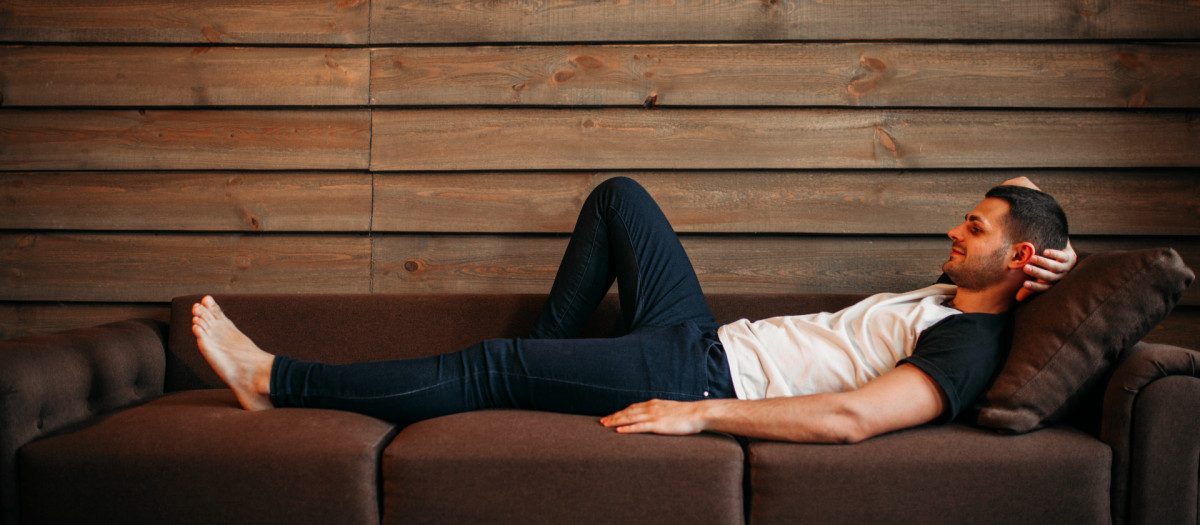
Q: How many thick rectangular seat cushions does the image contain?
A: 3